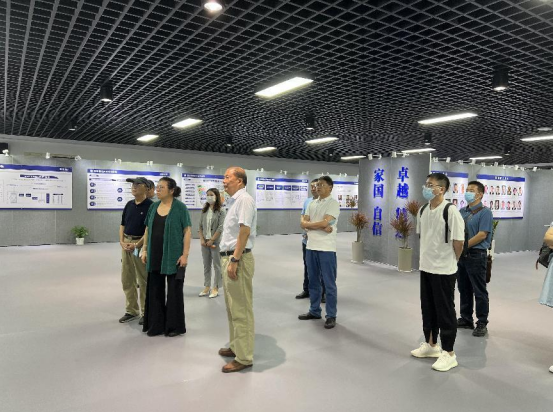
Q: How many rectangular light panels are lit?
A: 10